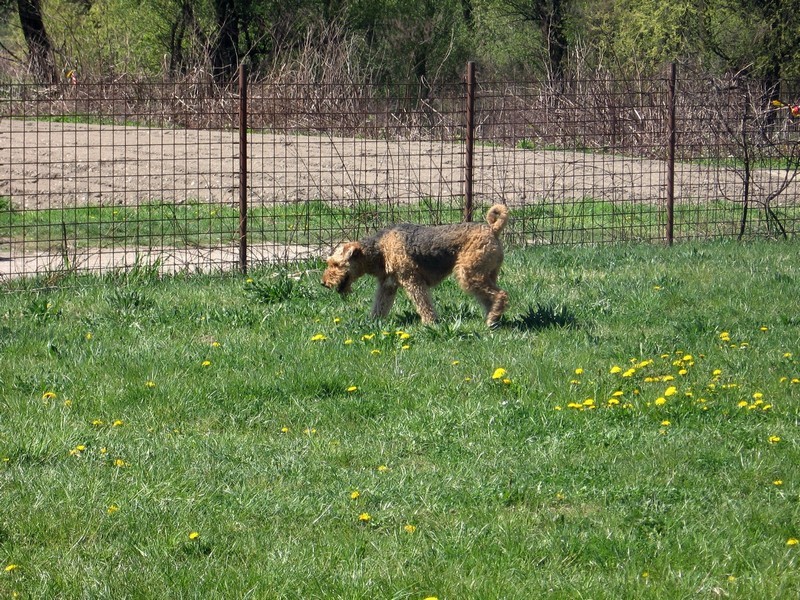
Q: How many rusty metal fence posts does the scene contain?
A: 3